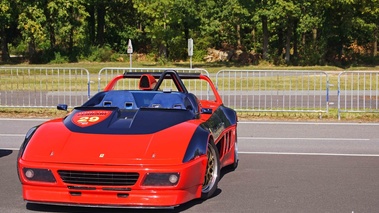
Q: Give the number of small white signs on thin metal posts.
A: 2